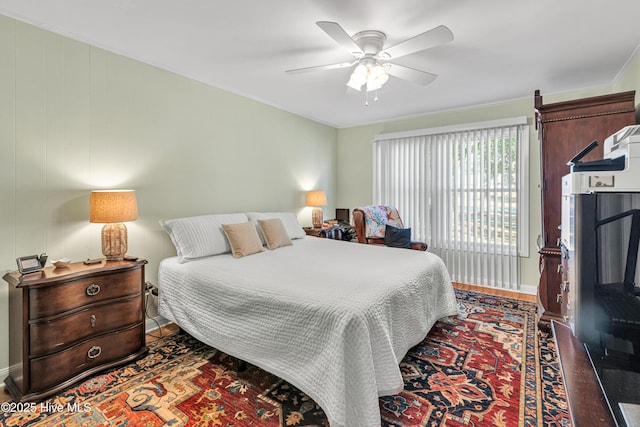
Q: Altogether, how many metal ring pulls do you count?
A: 2